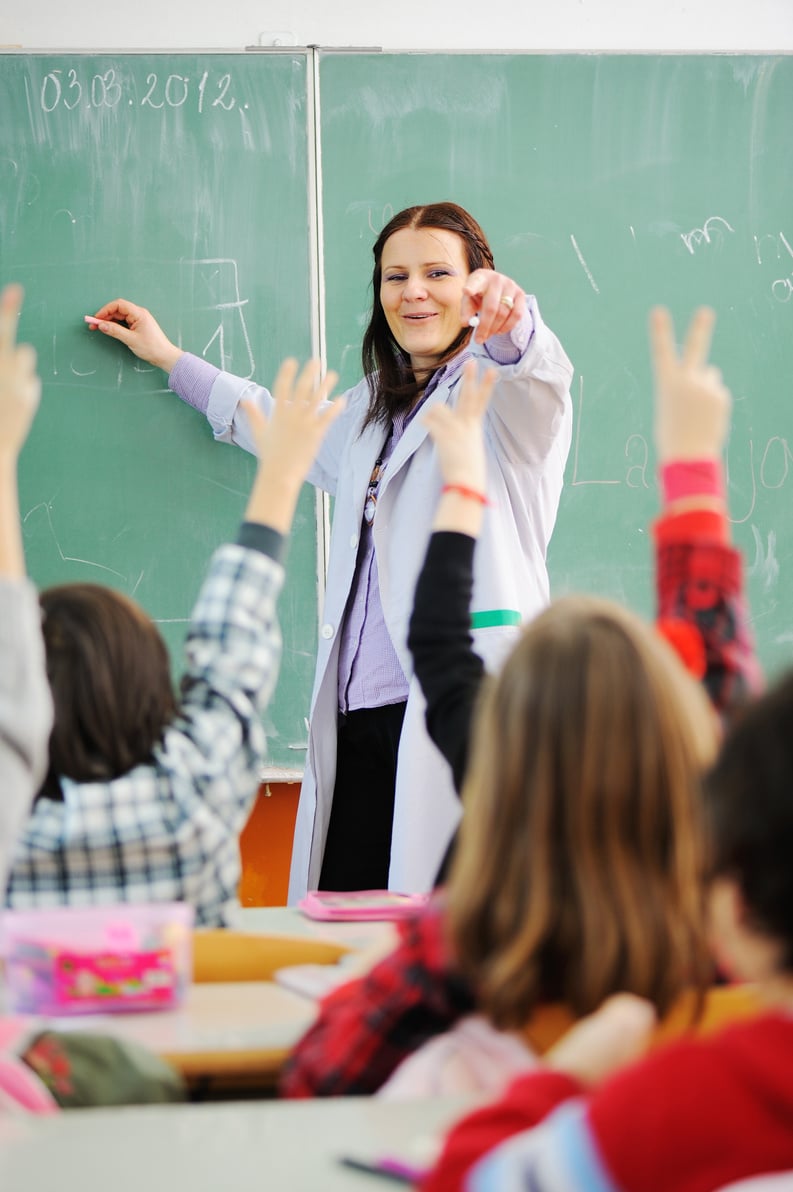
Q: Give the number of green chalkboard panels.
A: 2